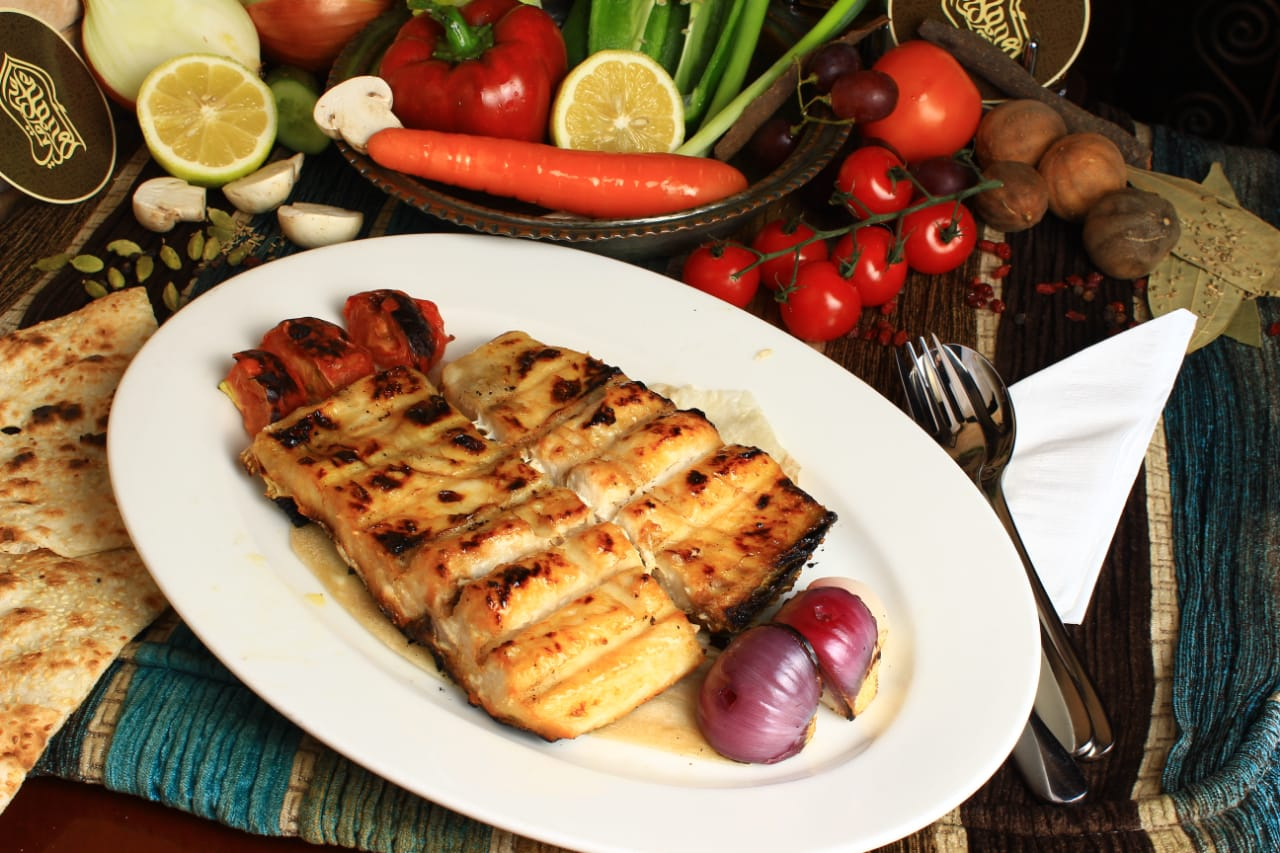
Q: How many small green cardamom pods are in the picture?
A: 13